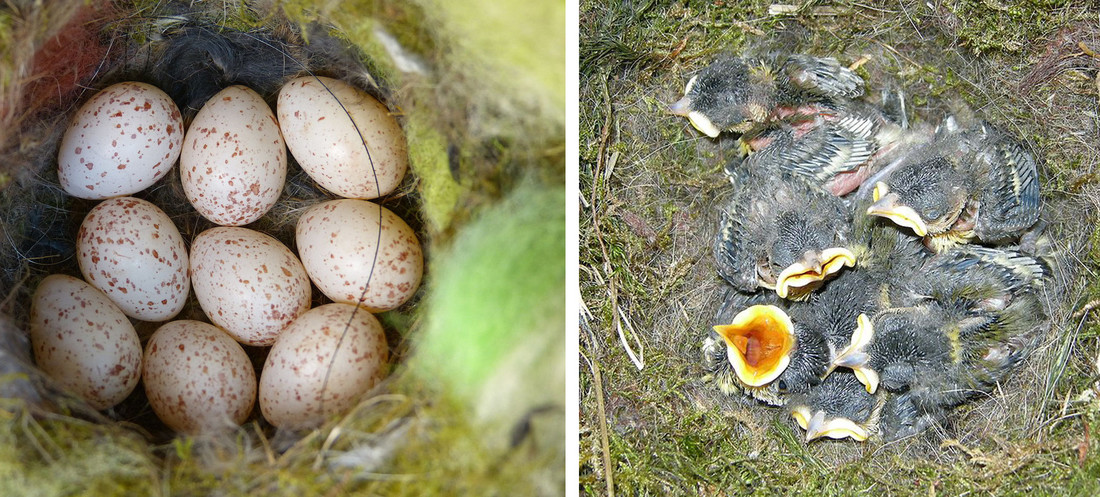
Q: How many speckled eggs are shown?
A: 9